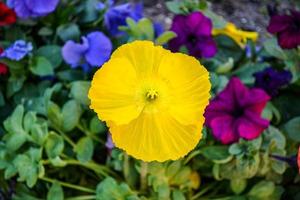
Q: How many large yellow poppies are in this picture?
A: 1